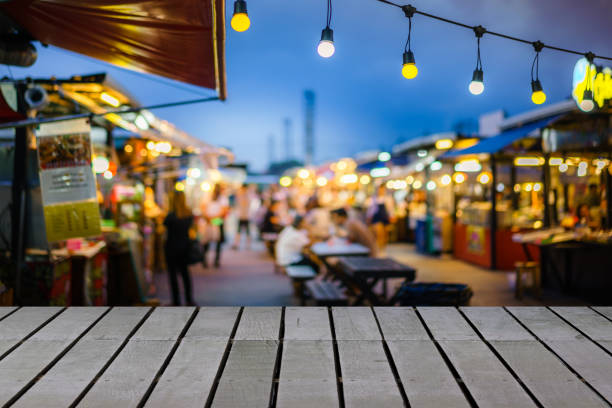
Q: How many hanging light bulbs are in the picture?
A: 6